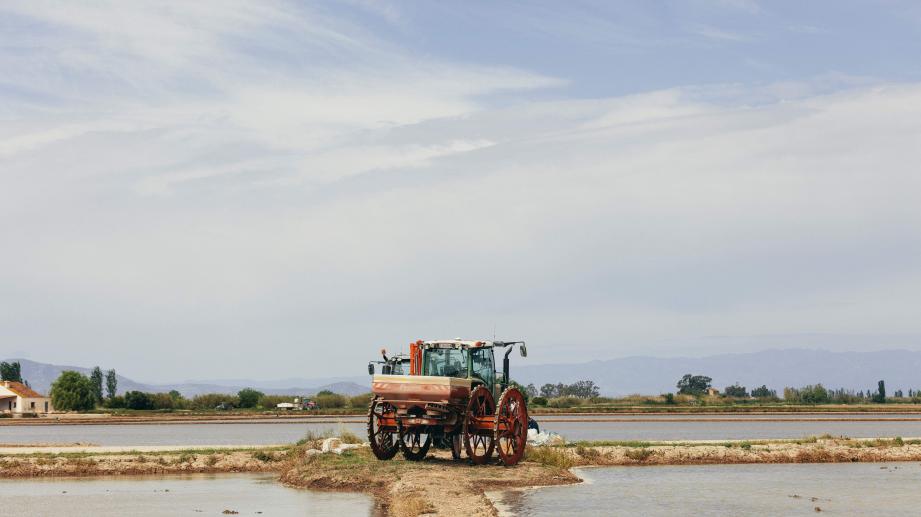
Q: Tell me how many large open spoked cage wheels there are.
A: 4